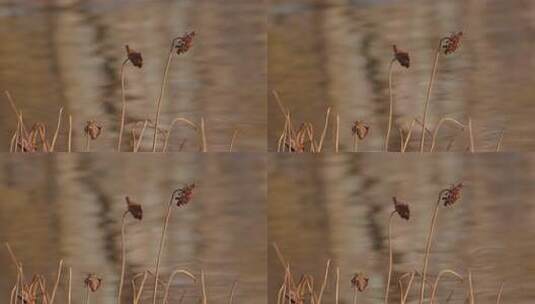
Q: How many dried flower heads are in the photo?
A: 12